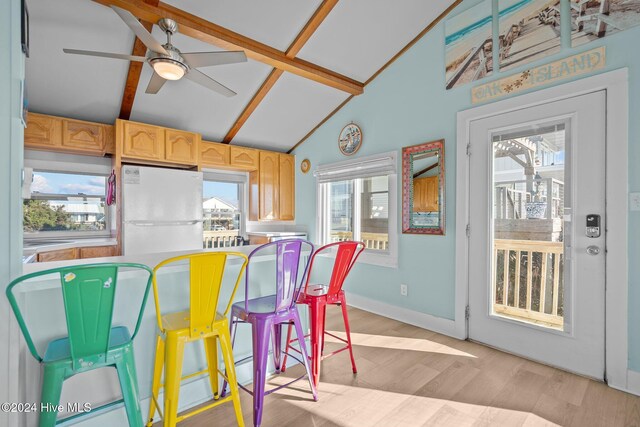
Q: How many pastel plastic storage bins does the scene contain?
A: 0